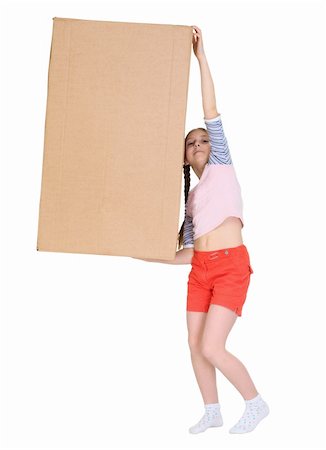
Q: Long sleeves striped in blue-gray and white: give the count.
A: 2